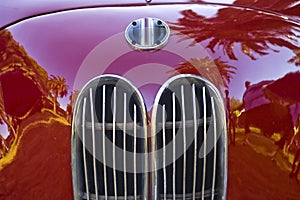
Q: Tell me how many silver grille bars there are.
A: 12